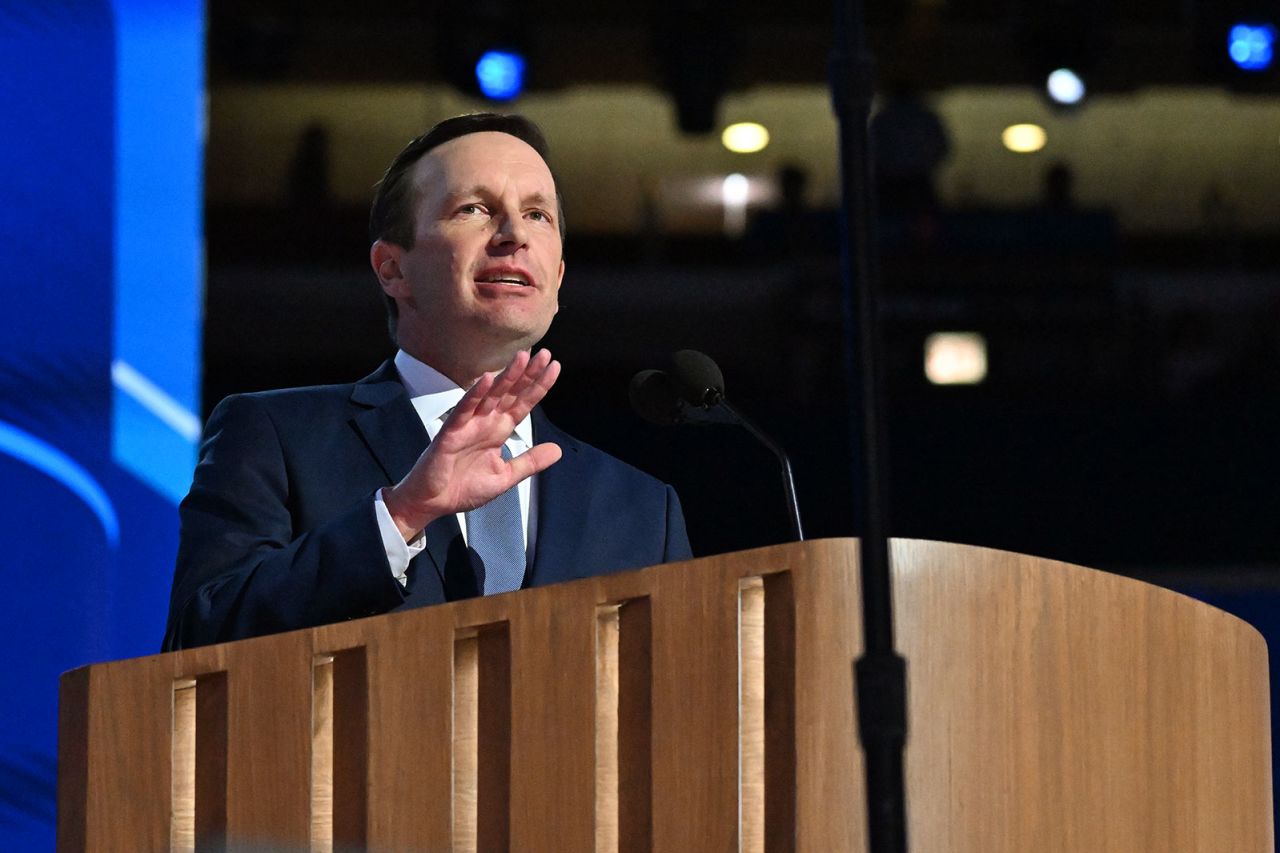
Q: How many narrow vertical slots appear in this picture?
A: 5